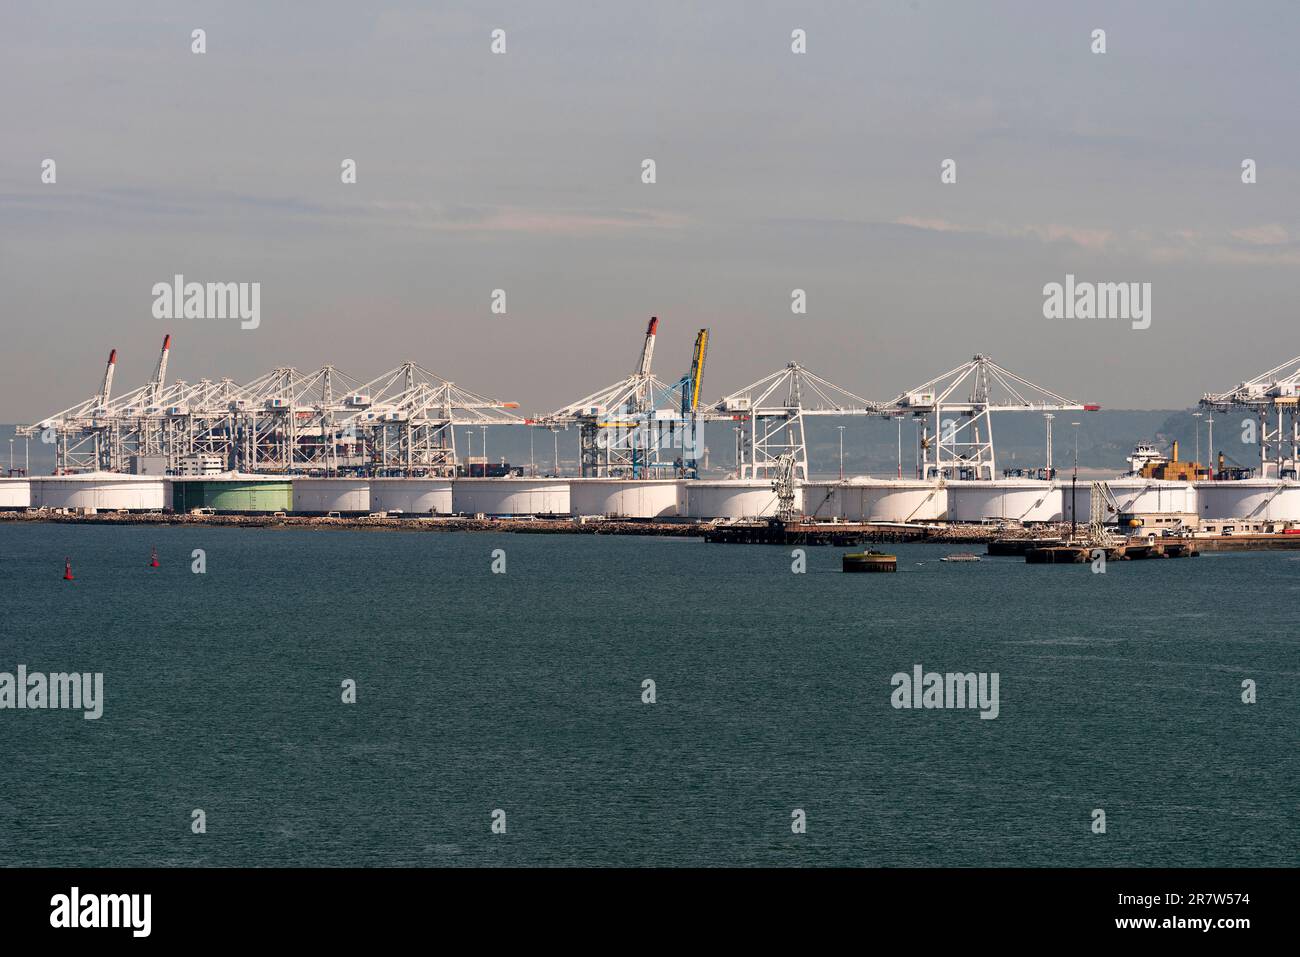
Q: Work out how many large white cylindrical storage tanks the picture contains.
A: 11